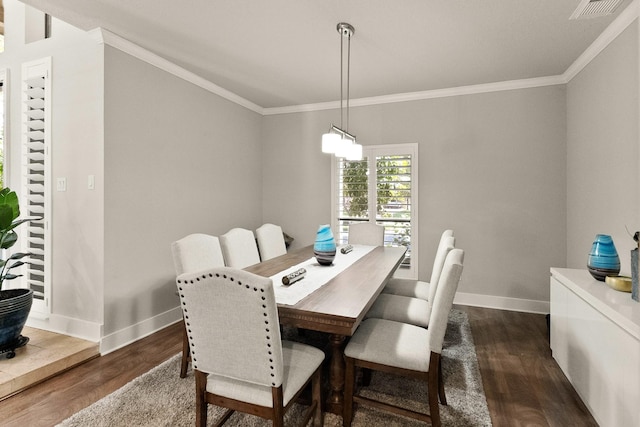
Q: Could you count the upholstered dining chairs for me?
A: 8